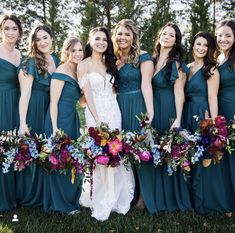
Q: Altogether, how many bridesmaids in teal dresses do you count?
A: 7